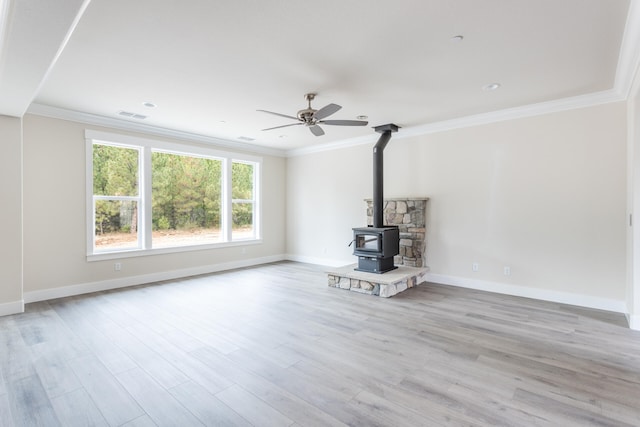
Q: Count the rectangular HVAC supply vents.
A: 2